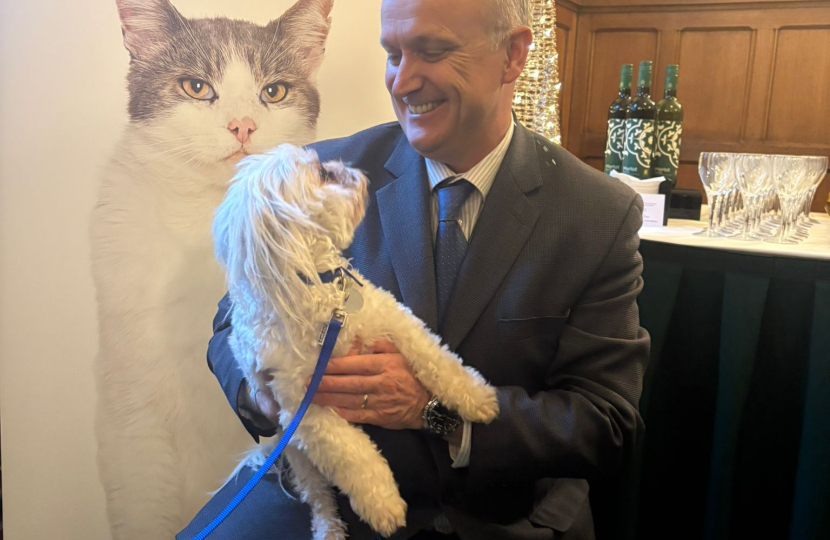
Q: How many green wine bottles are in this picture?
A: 3